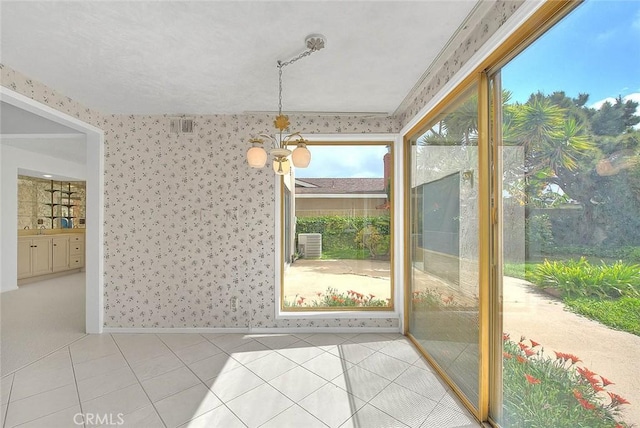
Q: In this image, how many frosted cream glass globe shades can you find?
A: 3